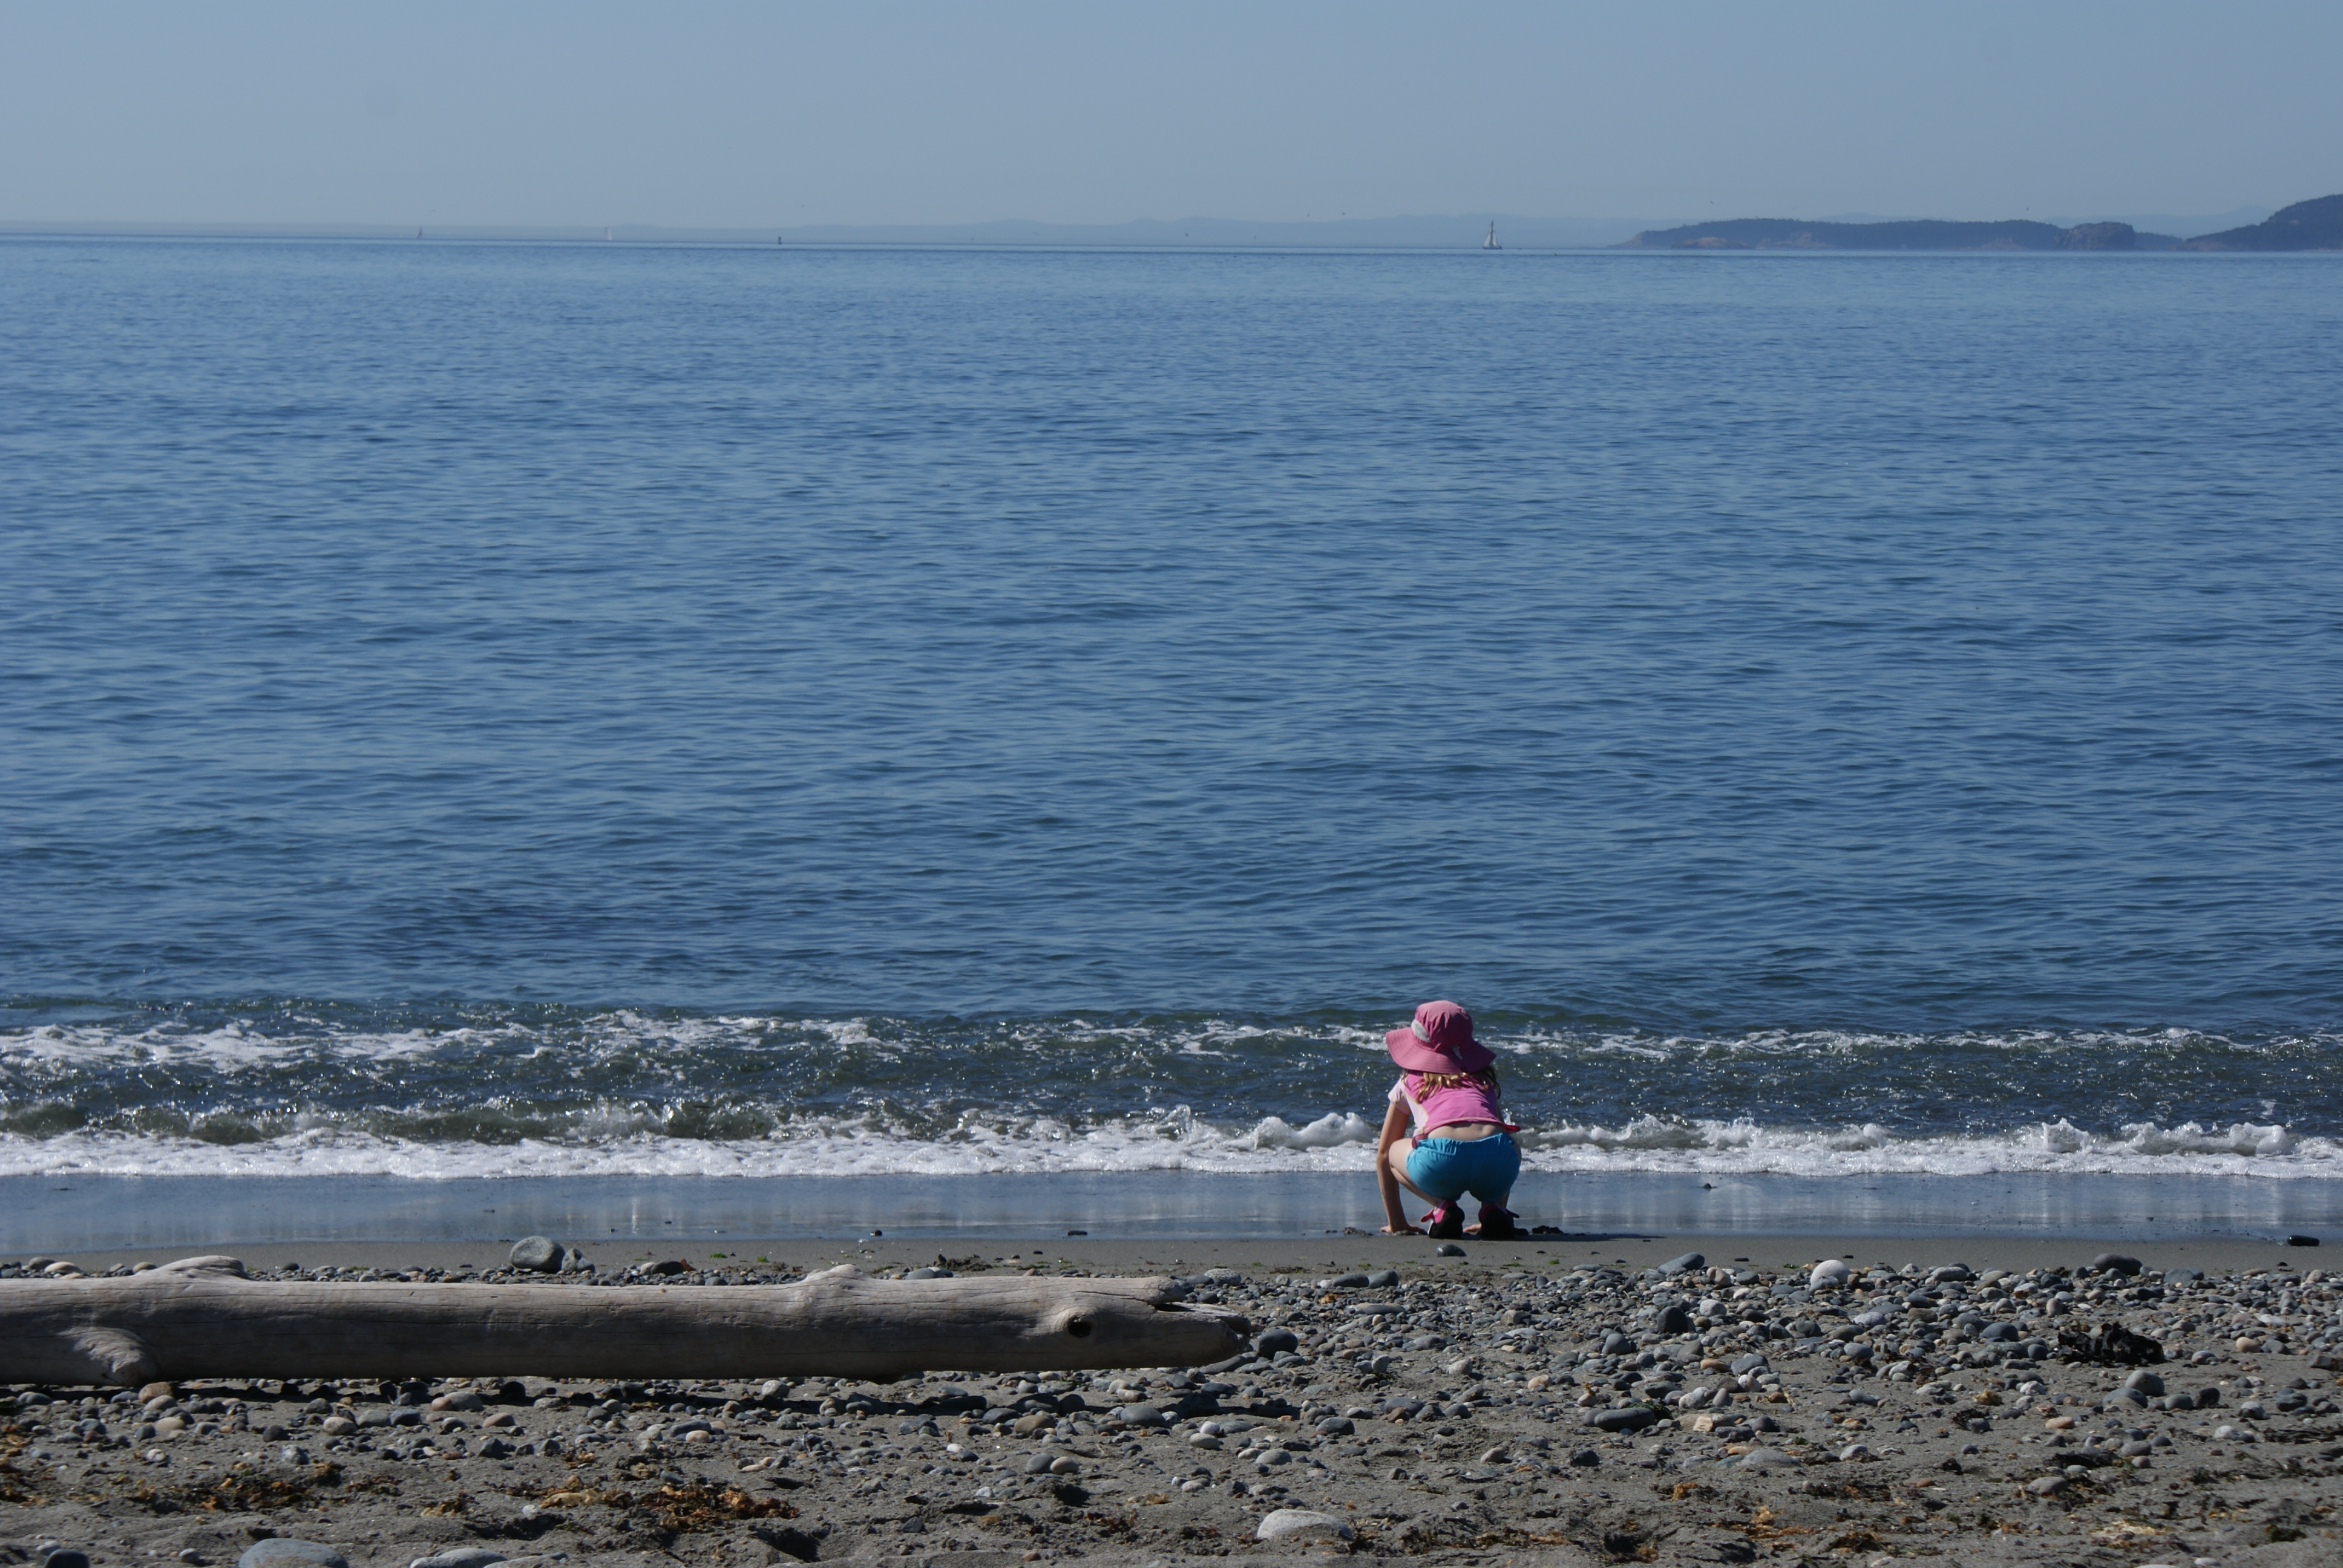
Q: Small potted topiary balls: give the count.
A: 0